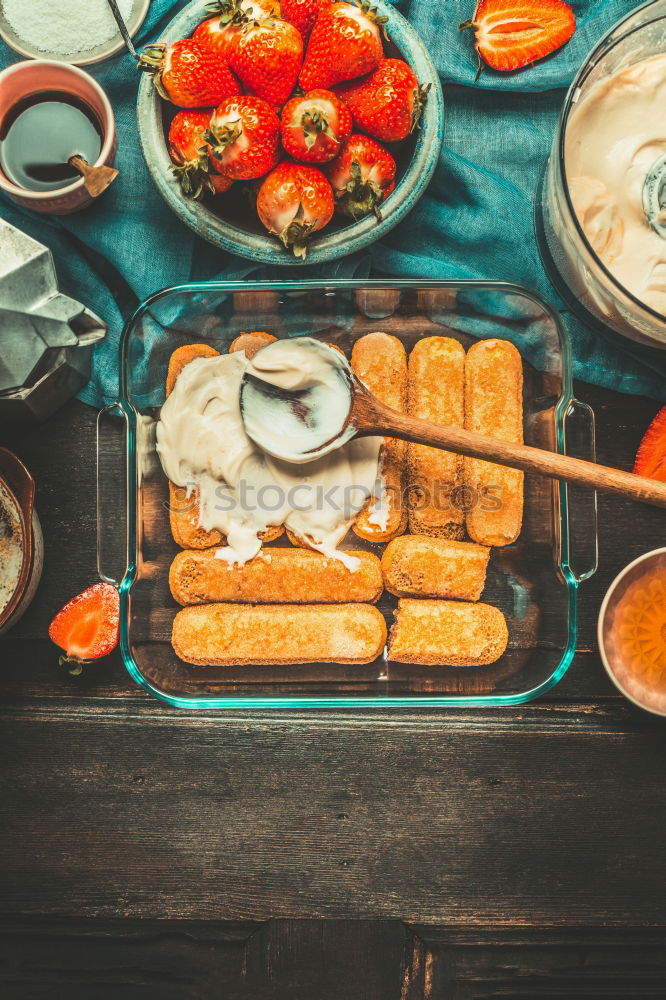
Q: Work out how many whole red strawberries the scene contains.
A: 12